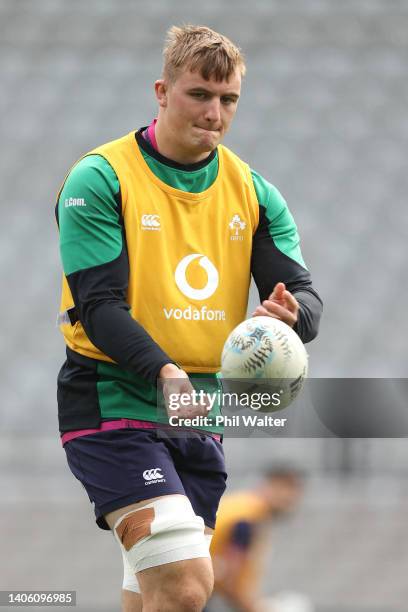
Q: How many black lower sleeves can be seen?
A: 2